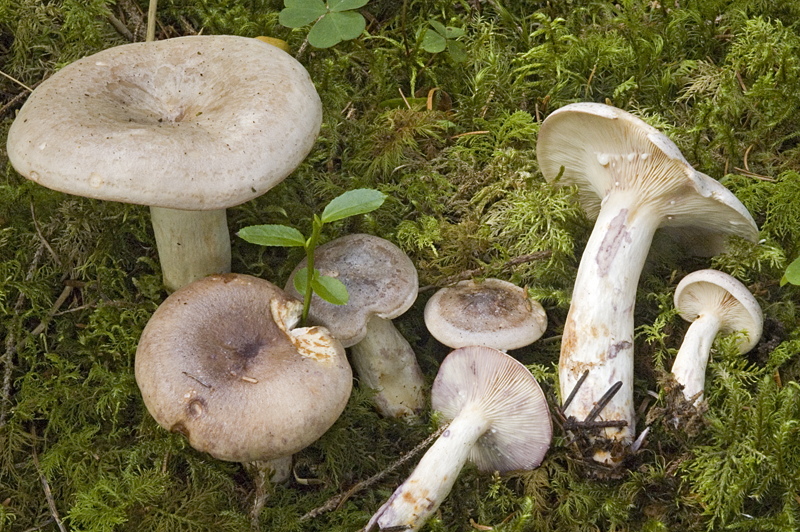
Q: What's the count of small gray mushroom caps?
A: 2